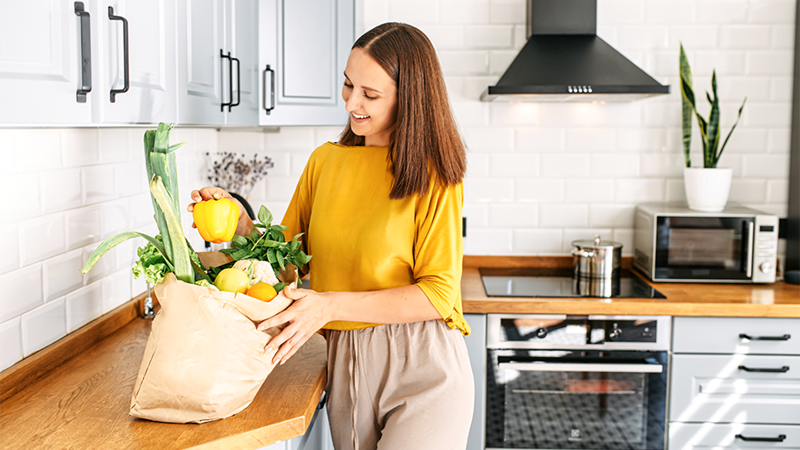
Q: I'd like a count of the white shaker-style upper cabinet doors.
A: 5